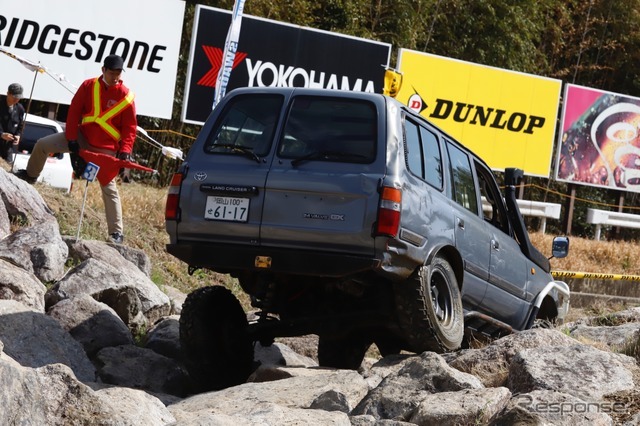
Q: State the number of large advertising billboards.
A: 4